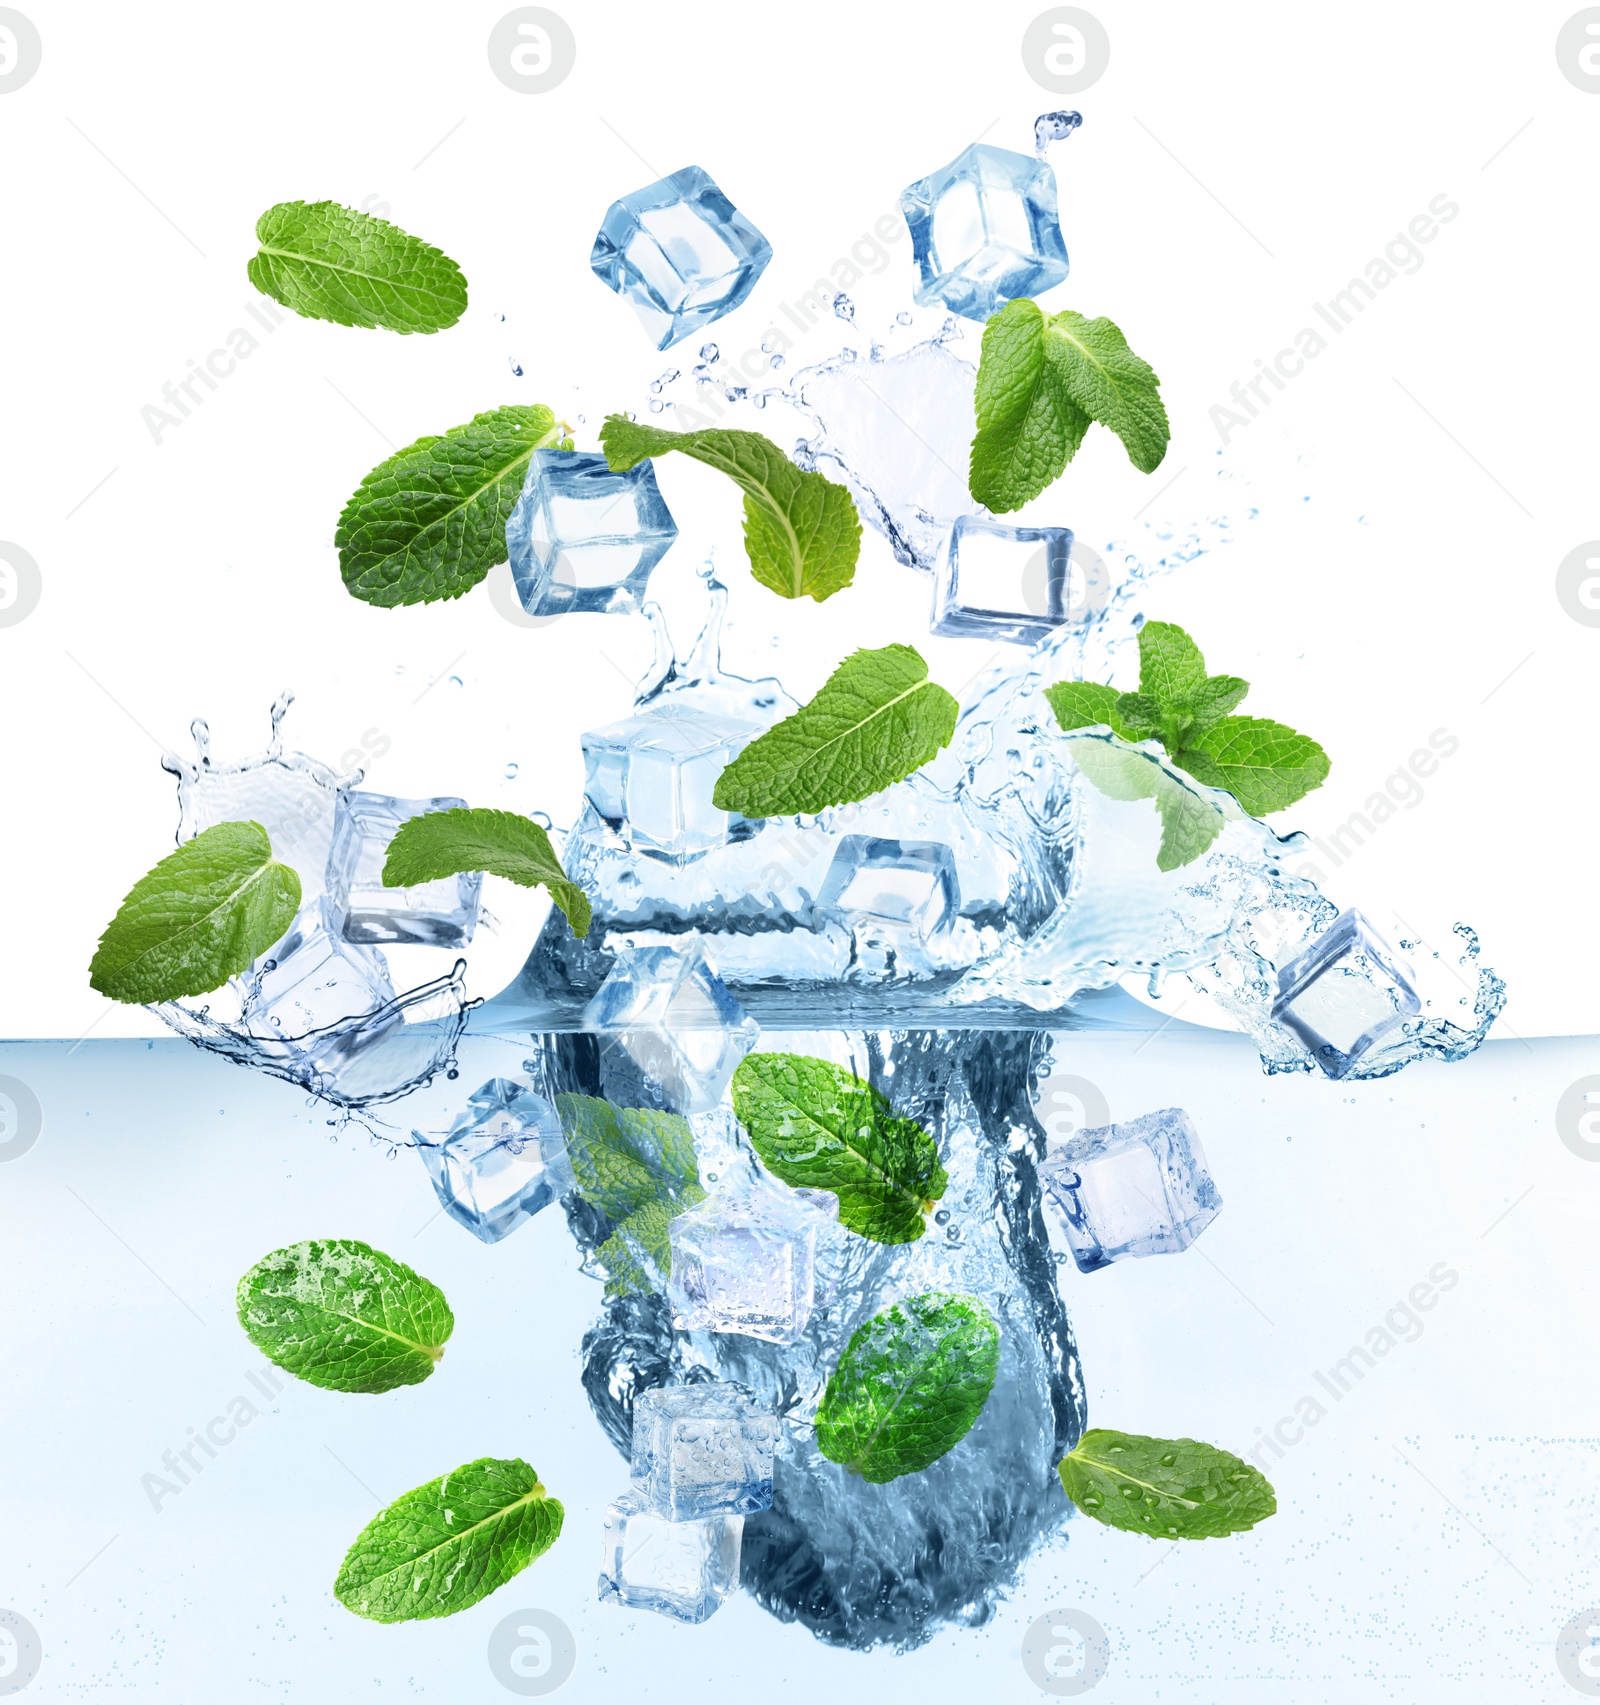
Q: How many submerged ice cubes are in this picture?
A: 5